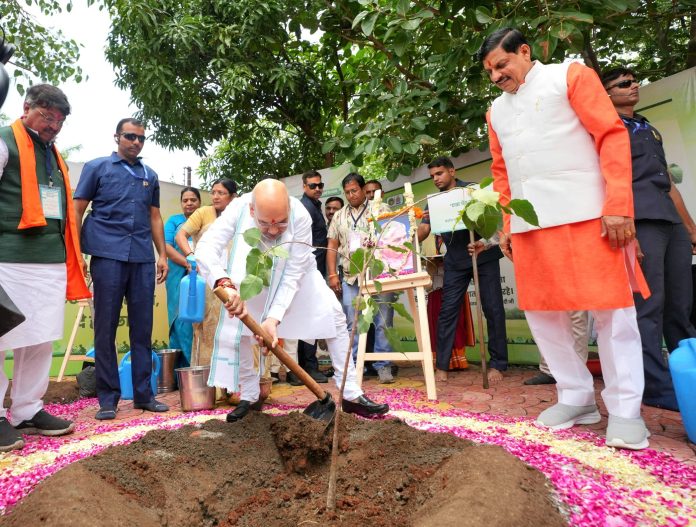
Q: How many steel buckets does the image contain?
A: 2